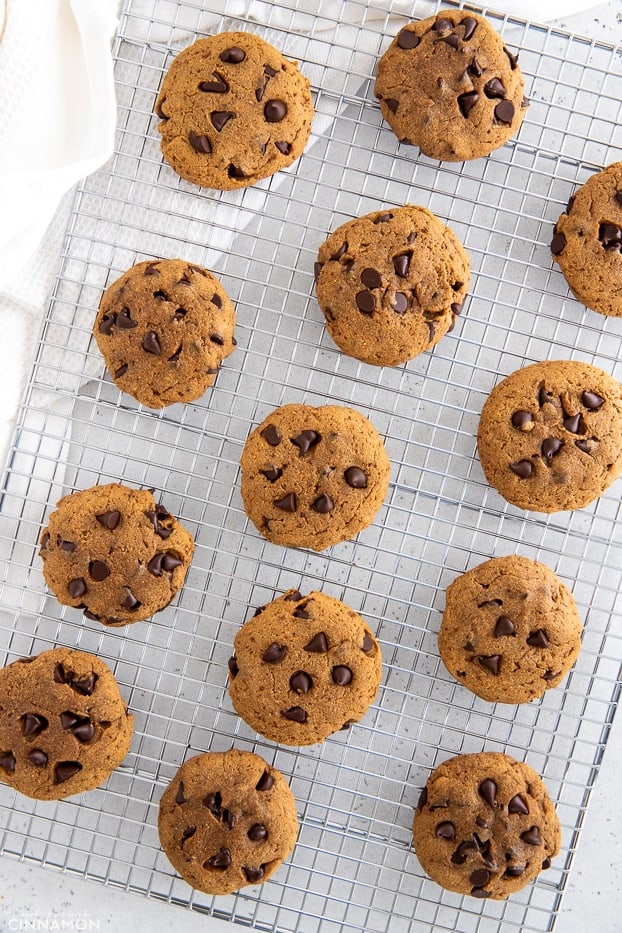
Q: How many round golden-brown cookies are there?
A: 13